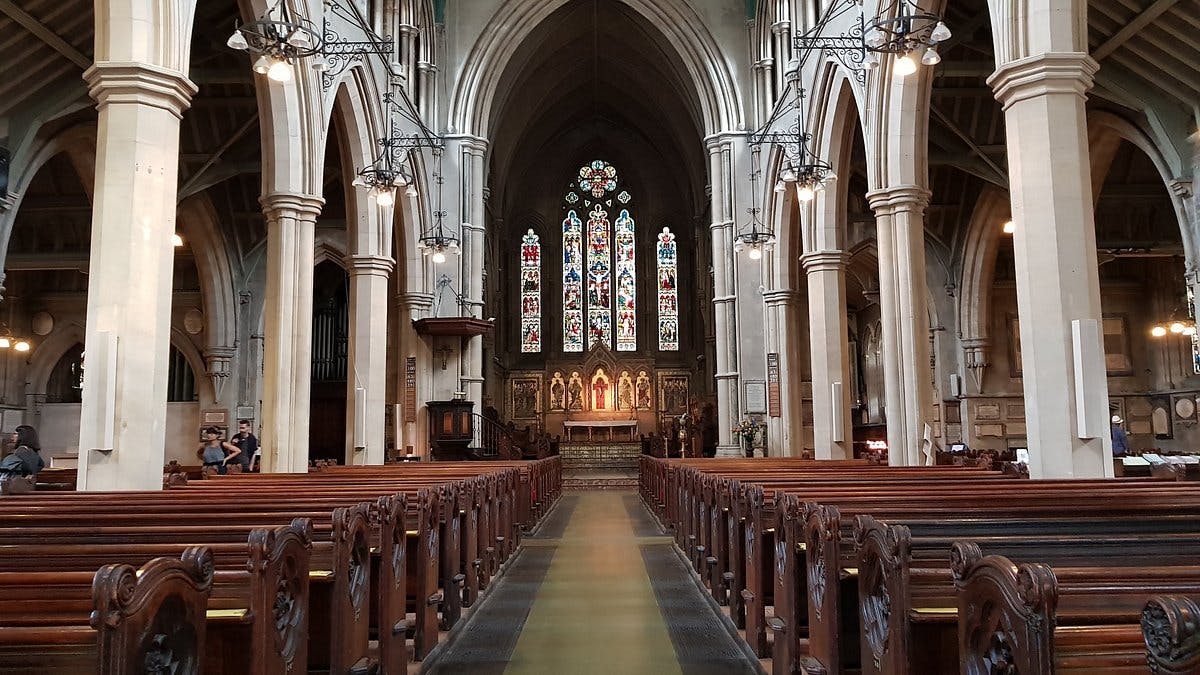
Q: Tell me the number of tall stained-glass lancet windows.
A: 5